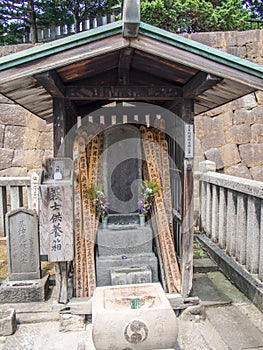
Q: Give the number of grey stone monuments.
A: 2